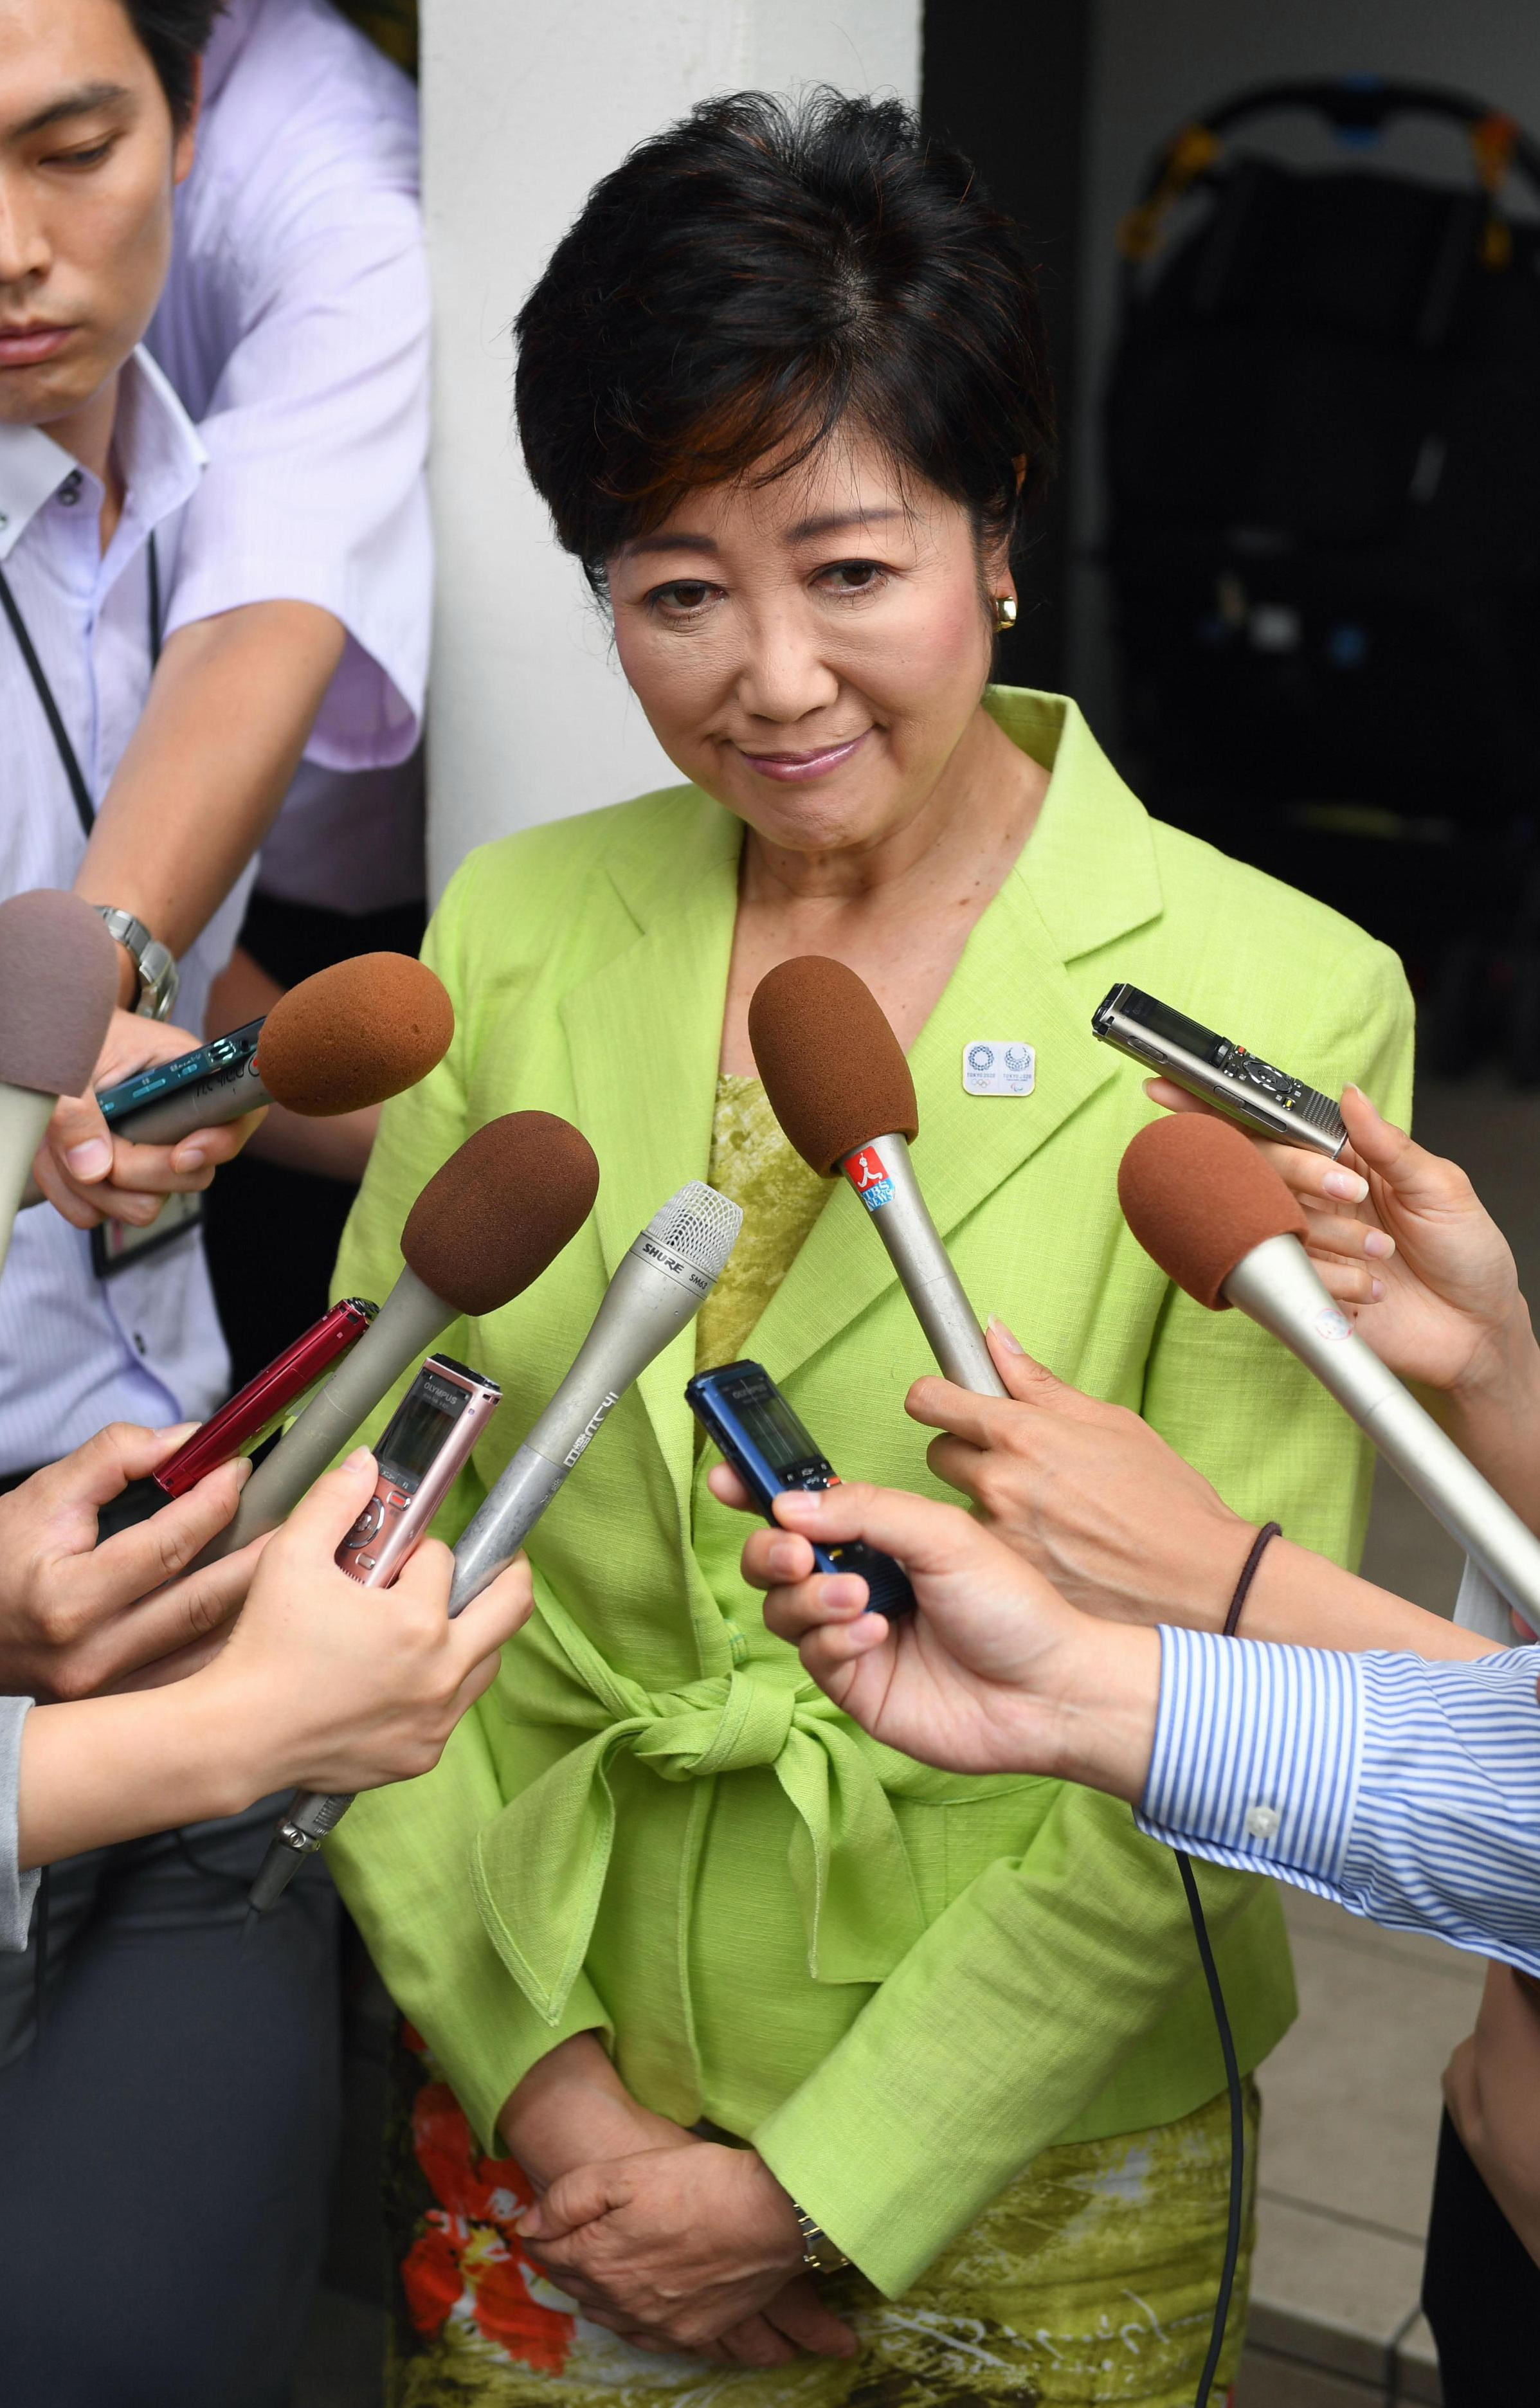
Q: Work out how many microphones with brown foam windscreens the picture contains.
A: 4